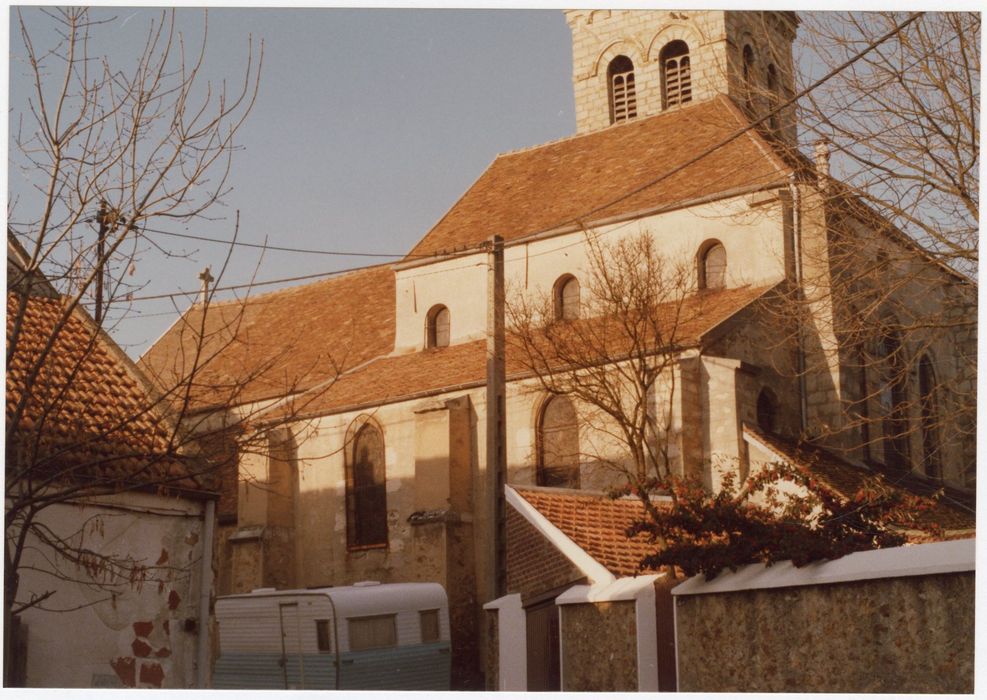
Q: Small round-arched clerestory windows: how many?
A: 3